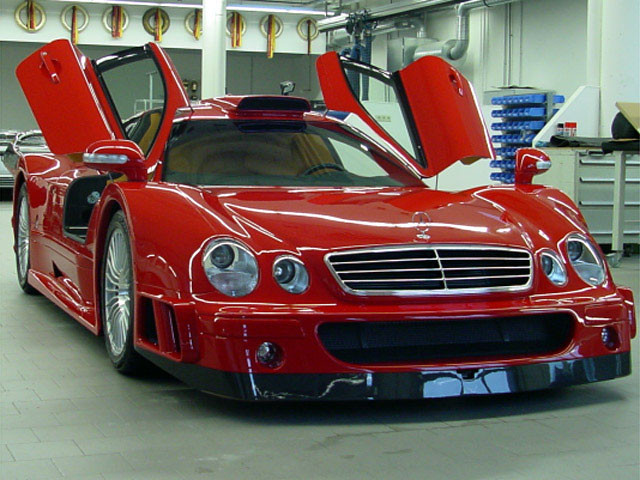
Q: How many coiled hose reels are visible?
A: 0